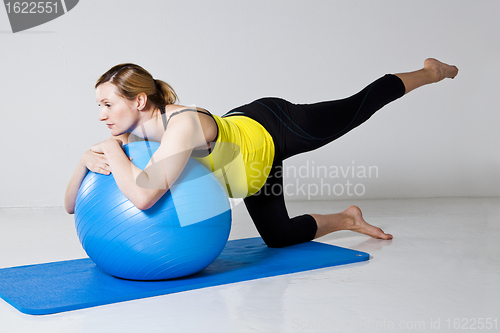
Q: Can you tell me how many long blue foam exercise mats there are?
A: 1